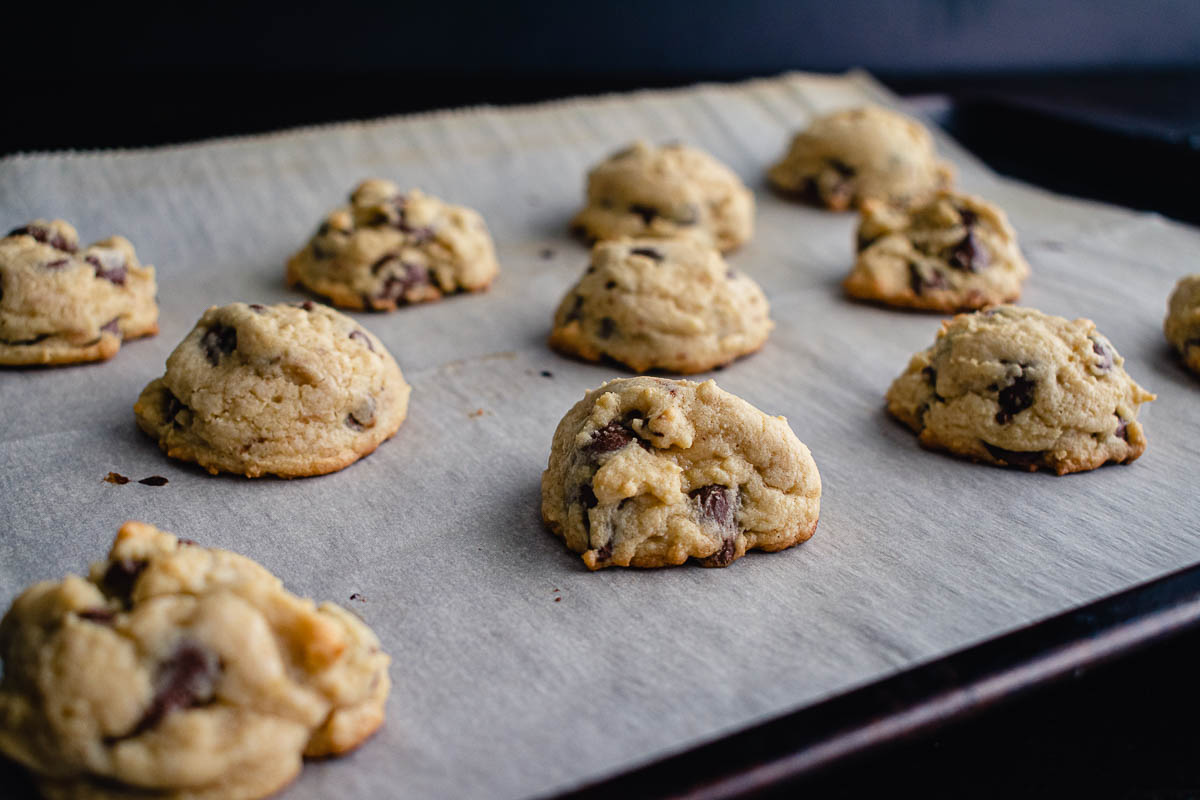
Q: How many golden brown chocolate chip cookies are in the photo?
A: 11